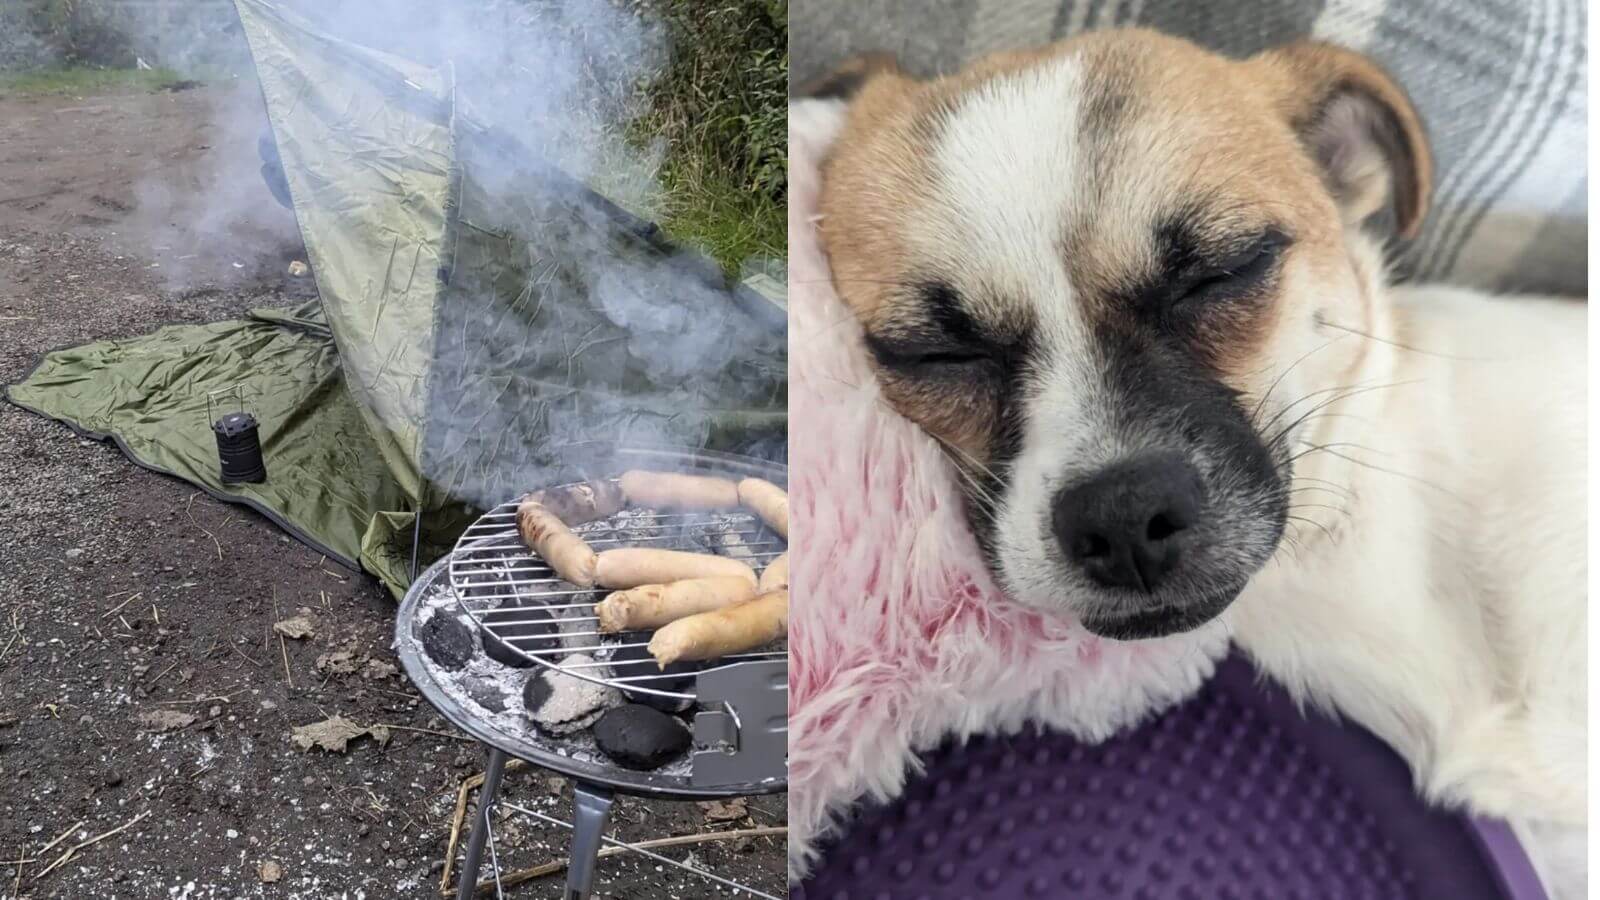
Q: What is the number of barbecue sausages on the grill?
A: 8